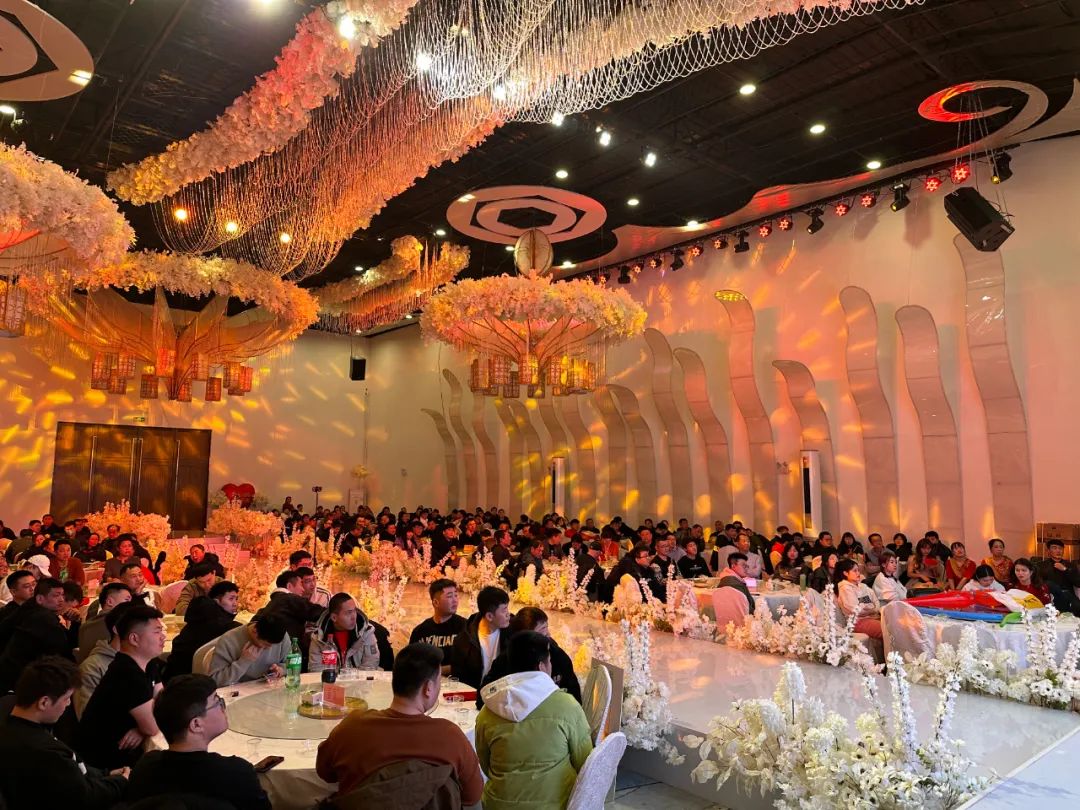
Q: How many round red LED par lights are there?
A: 11